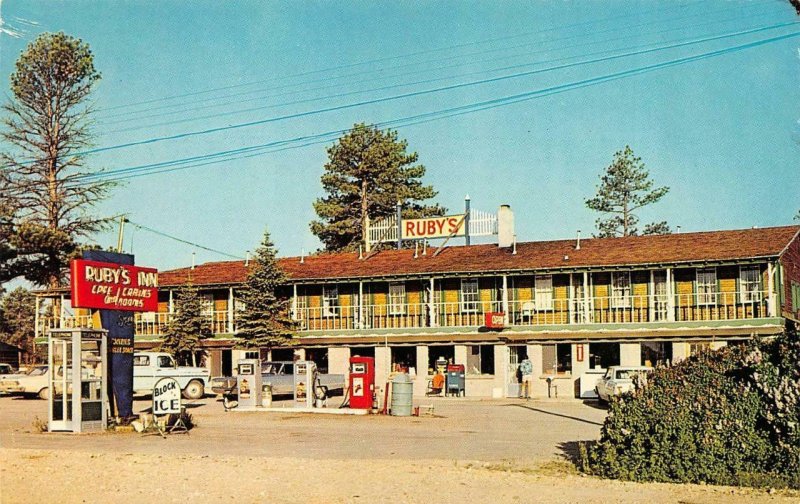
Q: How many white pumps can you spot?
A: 2